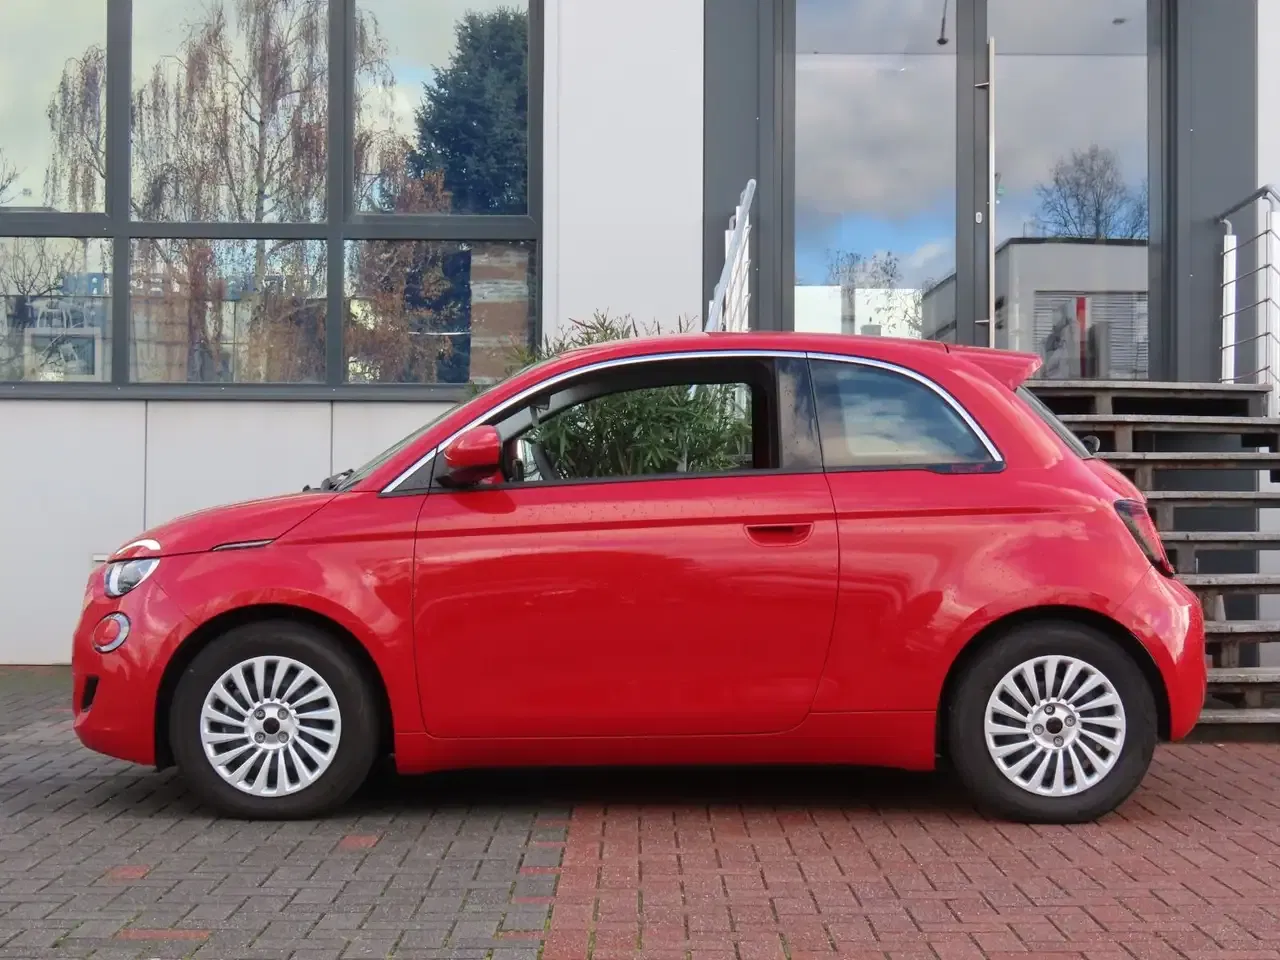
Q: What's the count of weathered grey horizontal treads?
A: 9